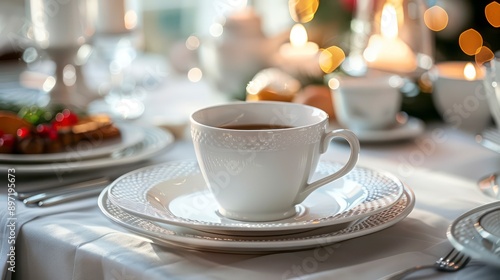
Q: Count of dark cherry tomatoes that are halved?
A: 0